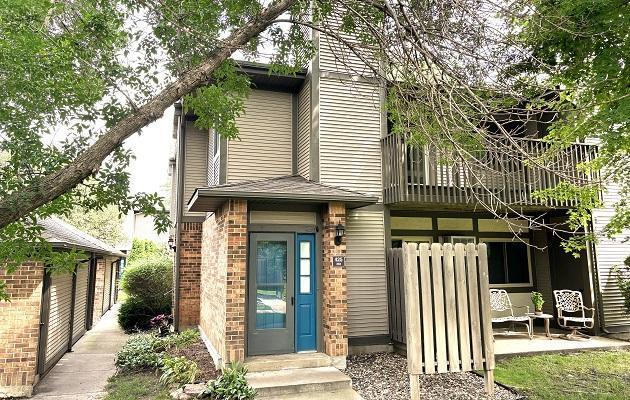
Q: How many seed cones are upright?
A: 0